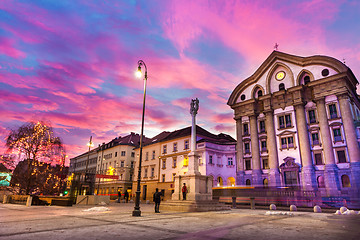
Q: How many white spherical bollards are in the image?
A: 4